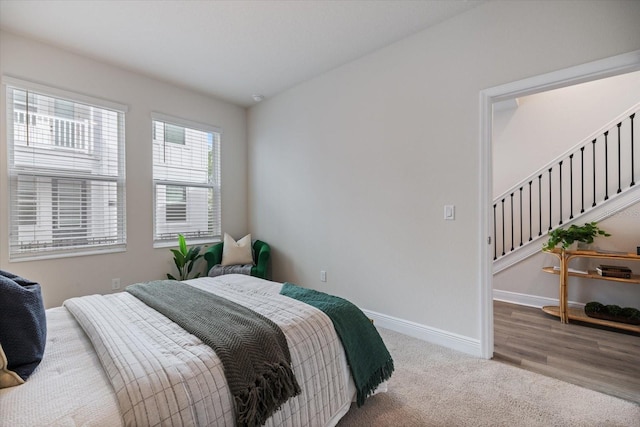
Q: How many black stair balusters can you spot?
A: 14